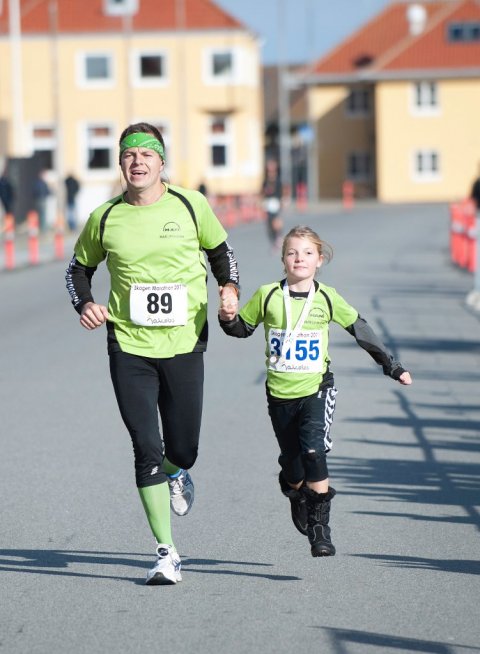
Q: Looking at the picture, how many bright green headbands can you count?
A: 1